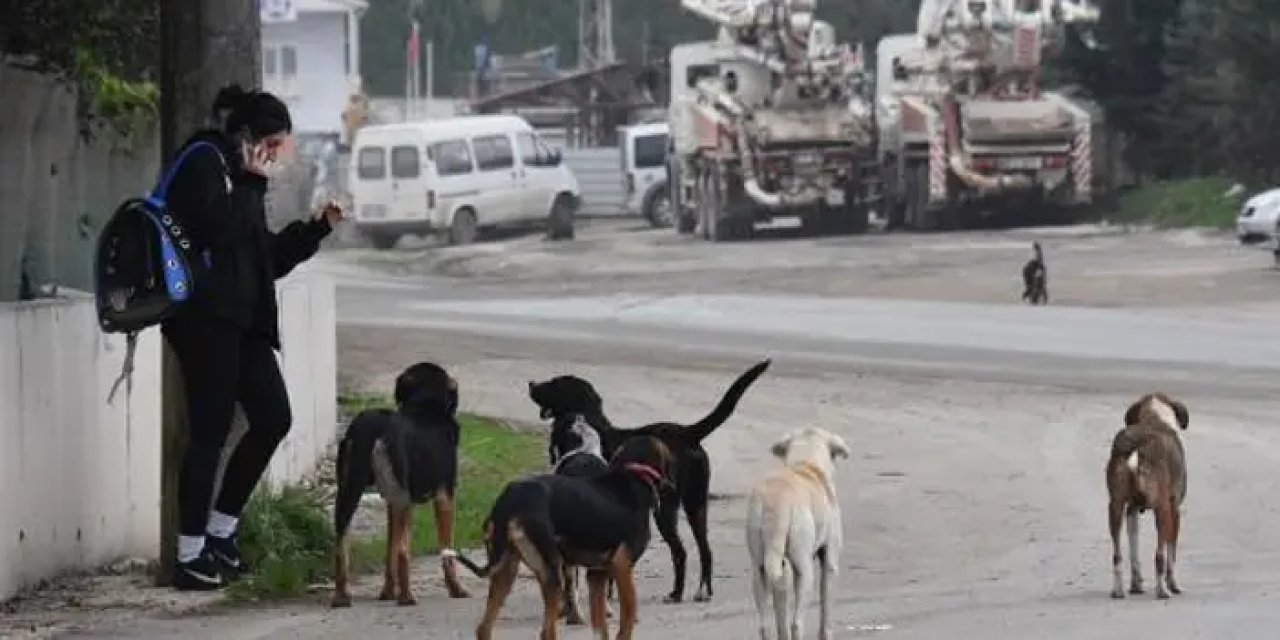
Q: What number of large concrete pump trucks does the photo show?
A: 2